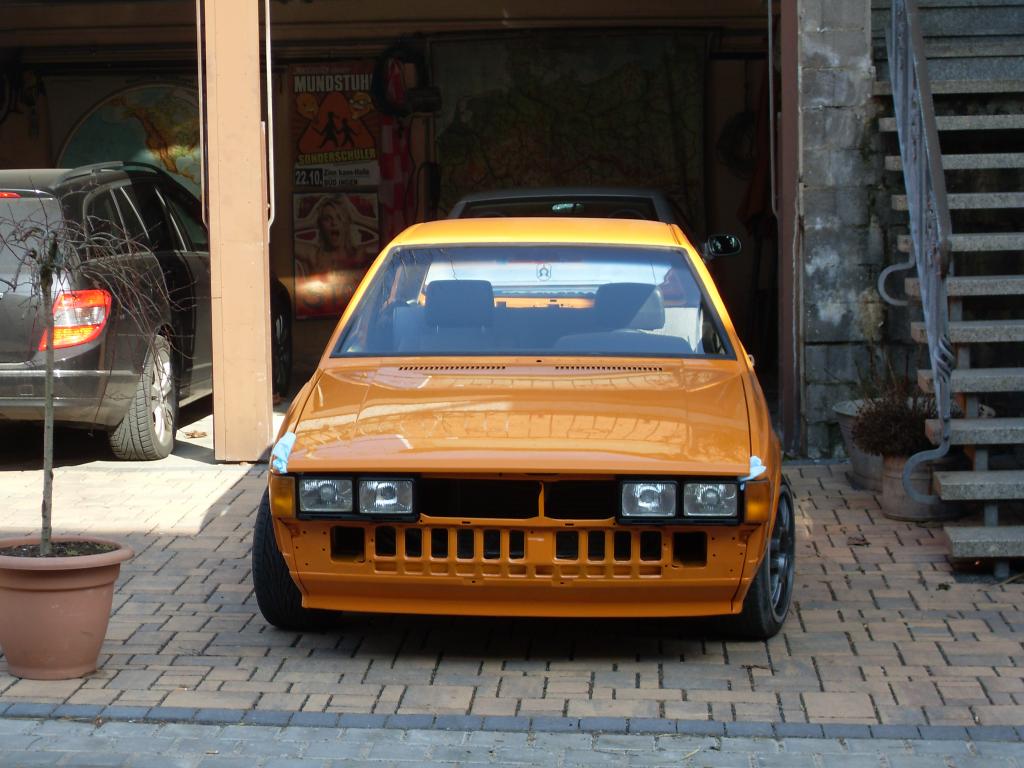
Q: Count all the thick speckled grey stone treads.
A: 11